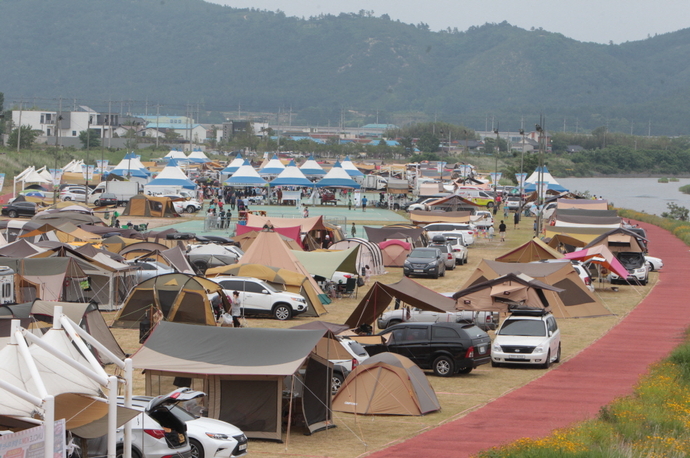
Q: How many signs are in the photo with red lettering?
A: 1